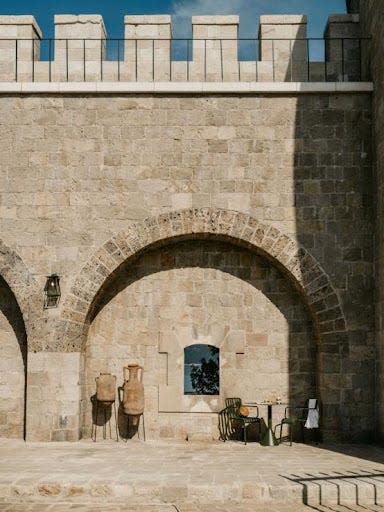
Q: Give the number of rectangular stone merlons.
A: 6